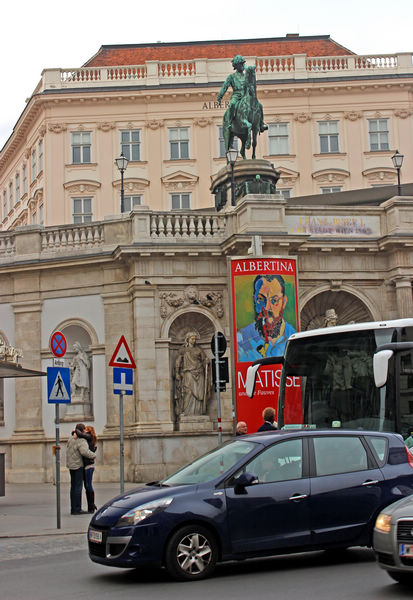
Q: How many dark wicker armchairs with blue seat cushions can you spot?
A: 0